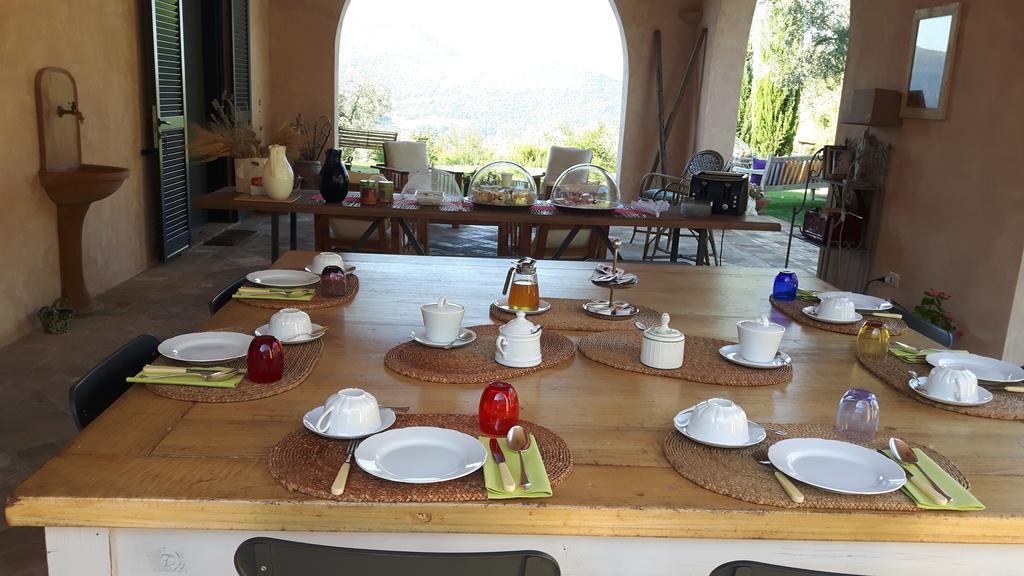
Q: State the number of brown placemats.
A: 9